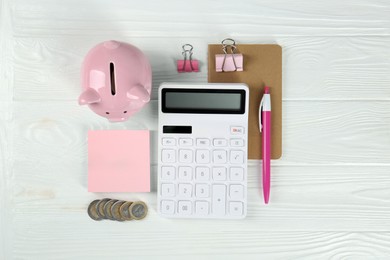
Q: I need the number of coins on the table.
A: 6